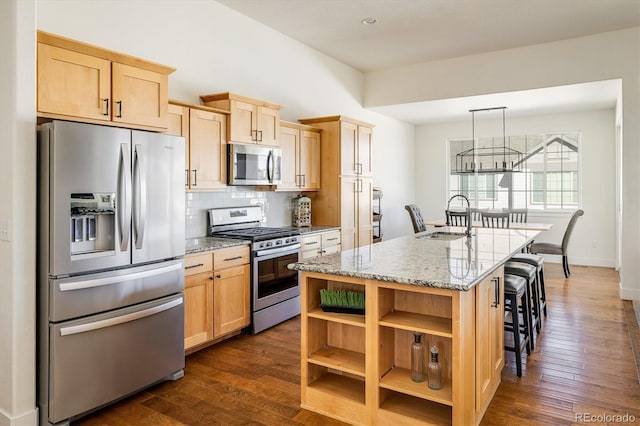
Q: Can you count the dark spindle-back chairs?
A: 4